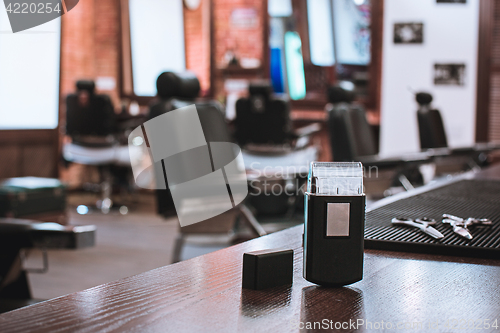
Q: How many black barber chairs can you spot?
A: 5